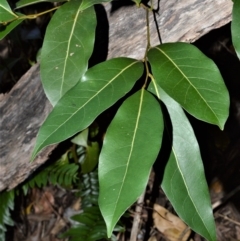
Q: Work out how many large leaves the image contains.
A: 5